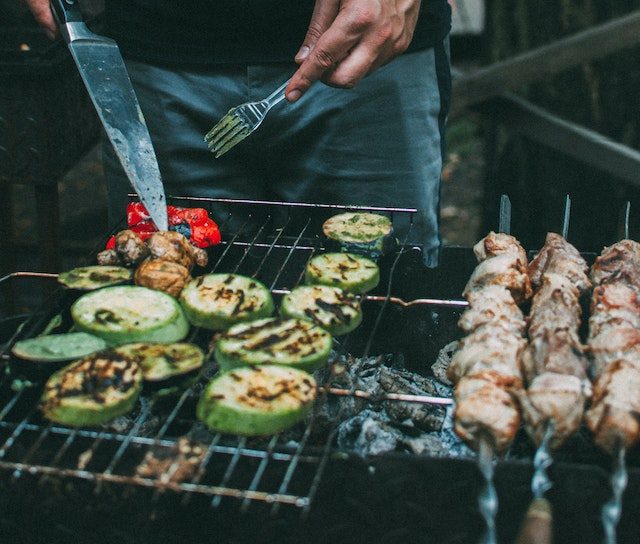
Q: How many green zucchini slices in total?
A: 11